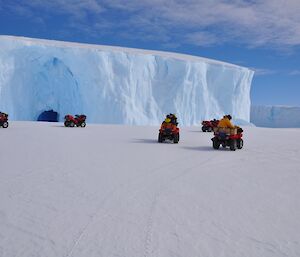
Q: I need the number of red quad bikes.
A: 5